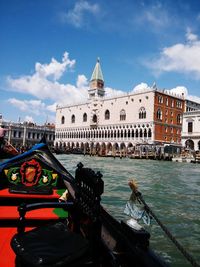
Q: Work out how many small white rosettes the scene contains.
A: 2